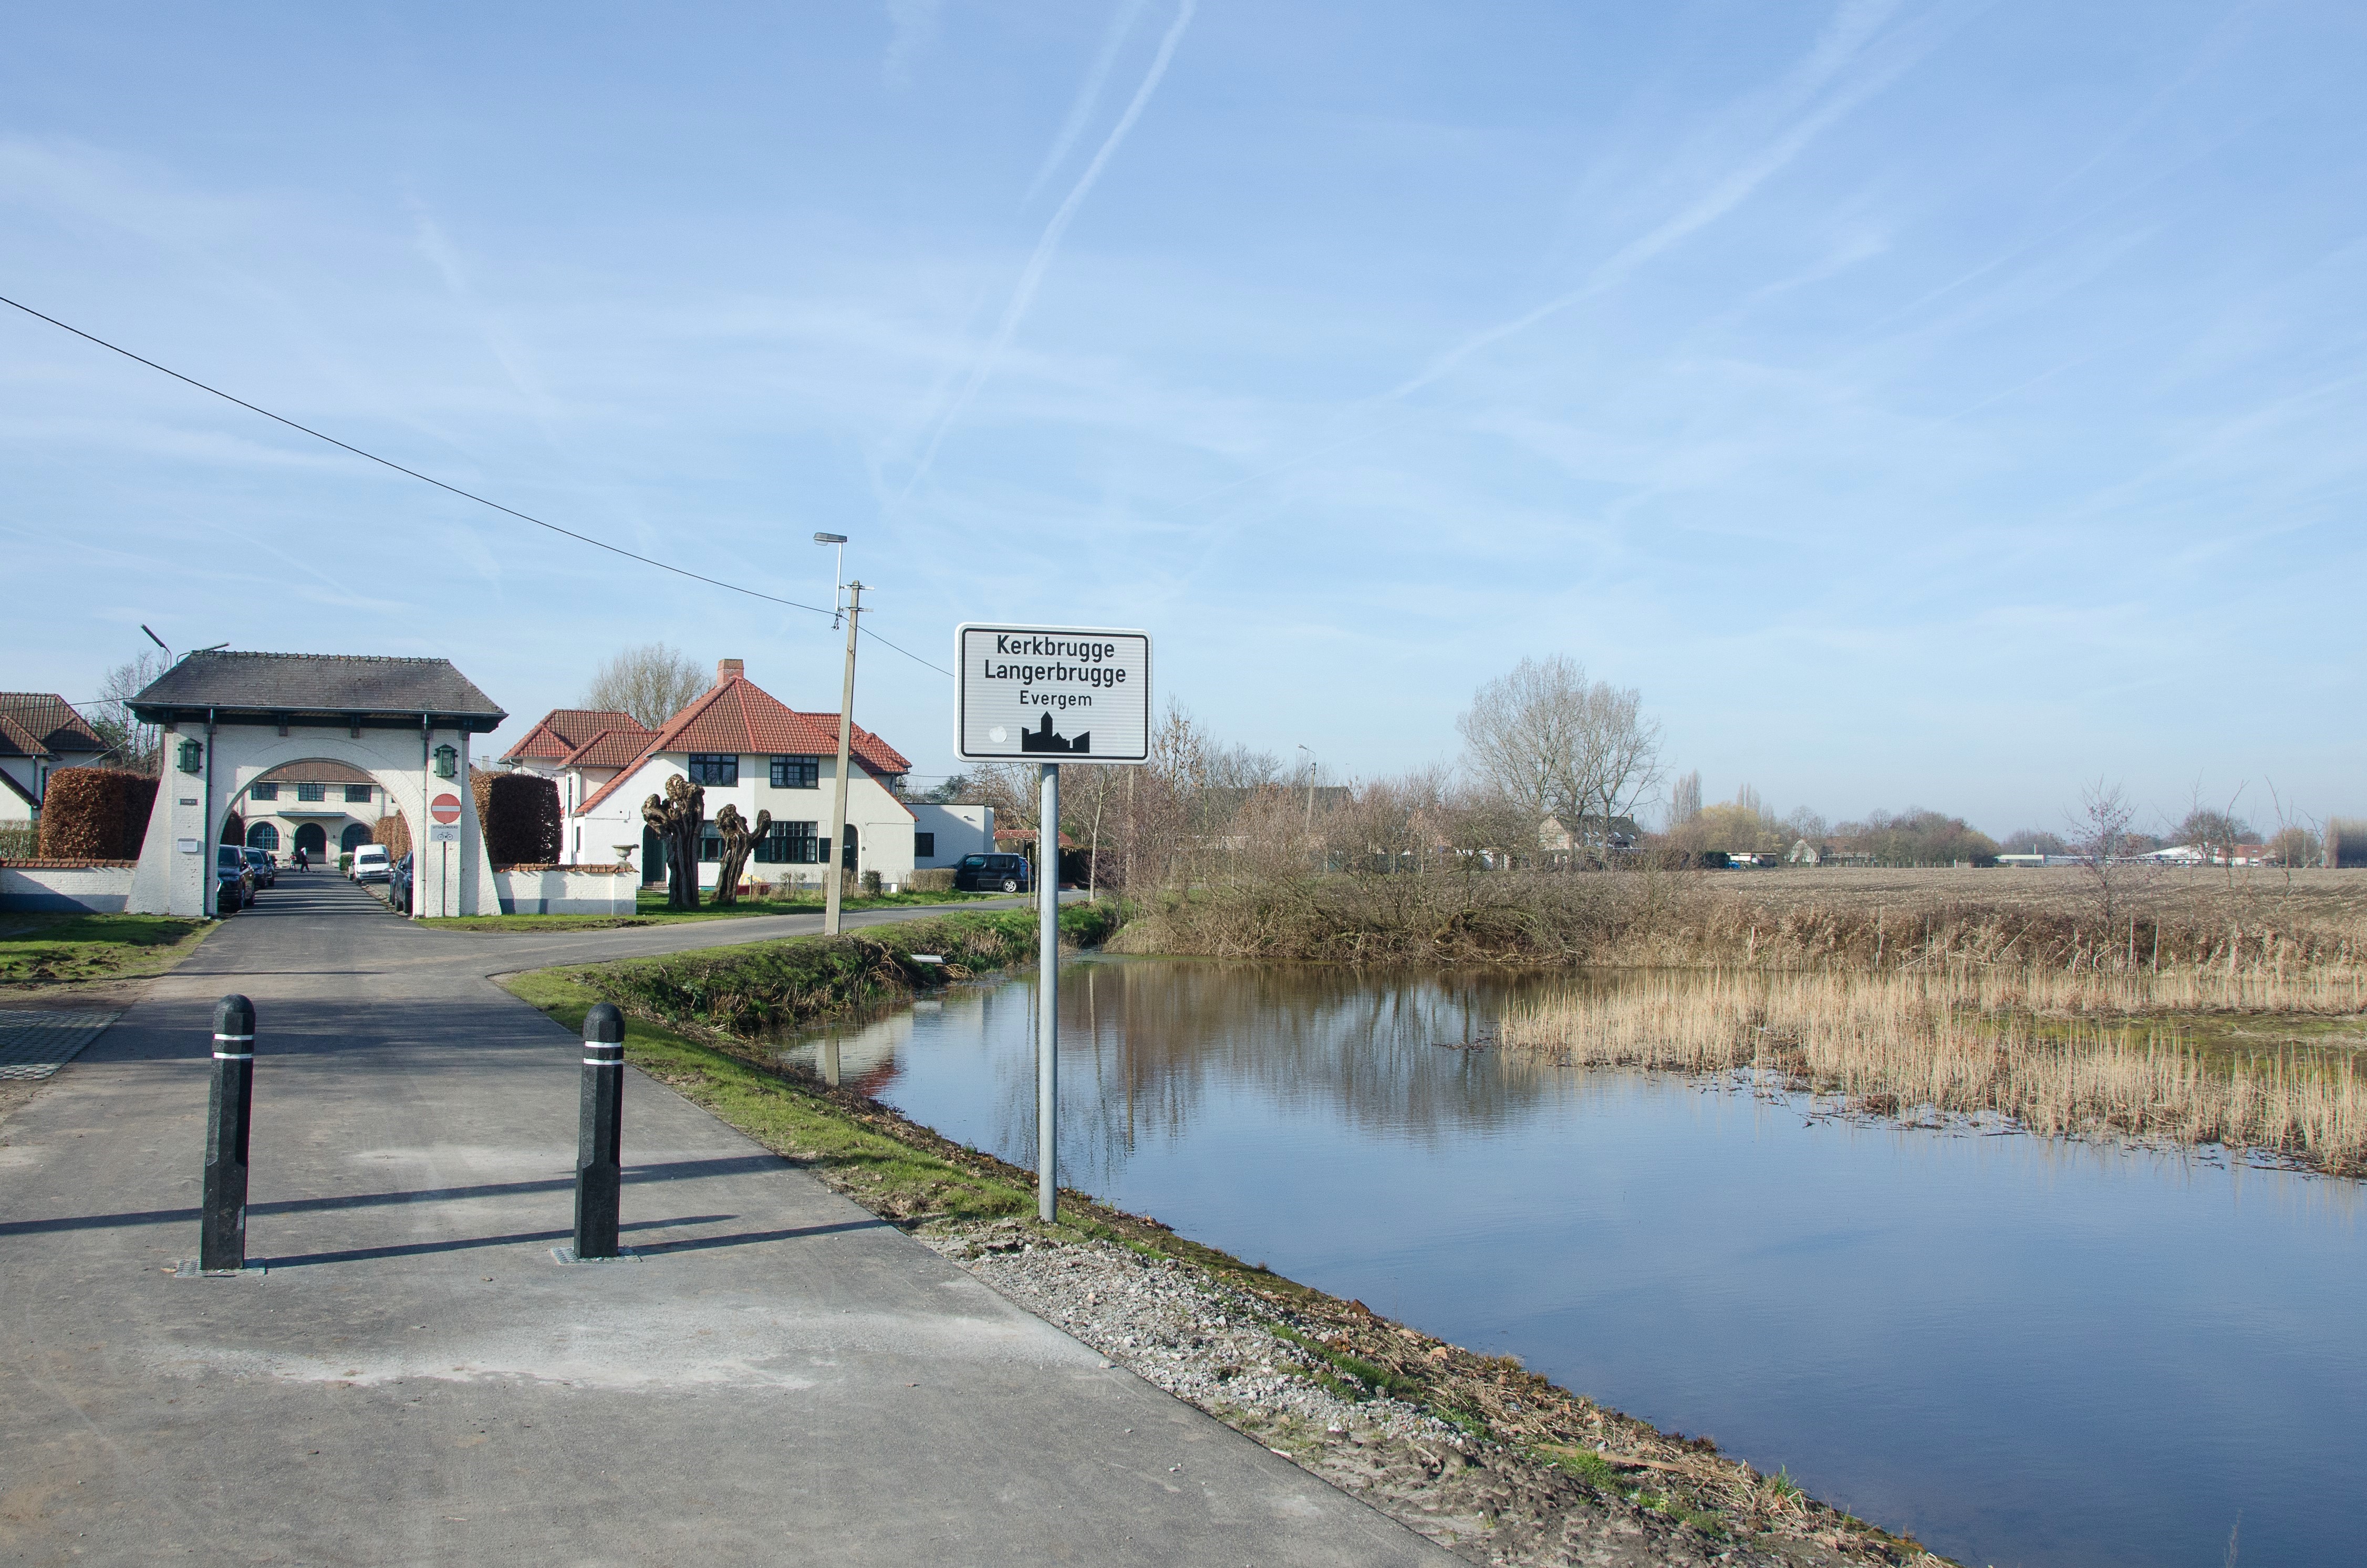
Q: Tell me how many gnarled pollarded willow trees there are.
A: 2